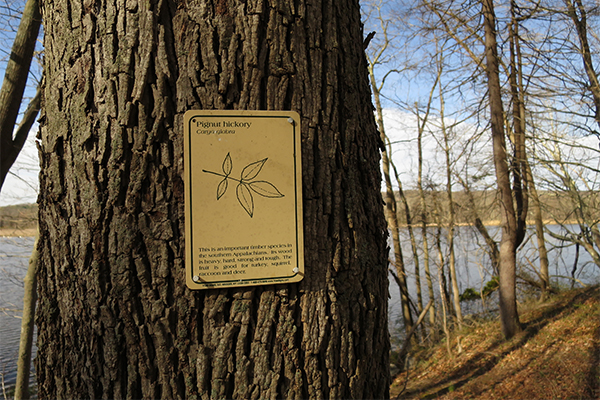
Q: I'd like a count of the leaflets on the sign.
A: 5